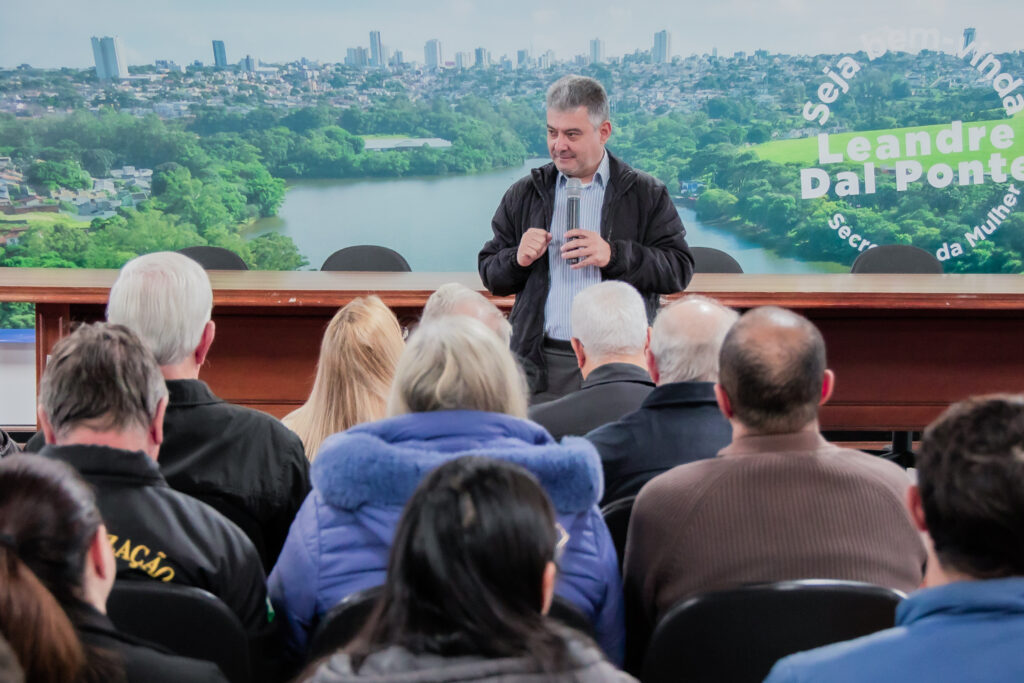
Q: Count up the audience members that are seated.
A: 11